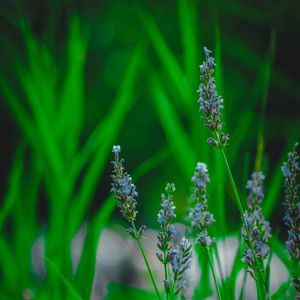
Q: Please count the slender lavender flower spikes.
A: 7